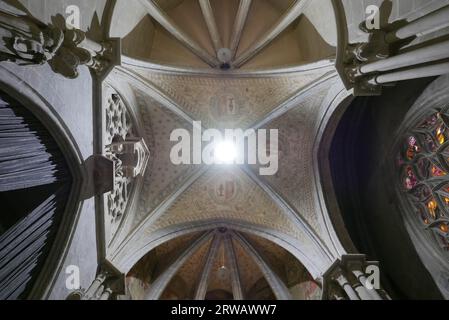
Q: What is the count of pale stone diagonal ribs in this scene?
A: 4